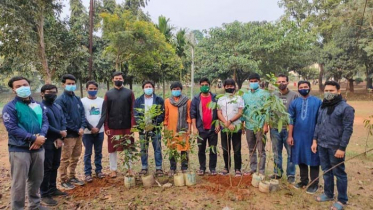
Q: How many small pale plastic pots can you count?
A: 7